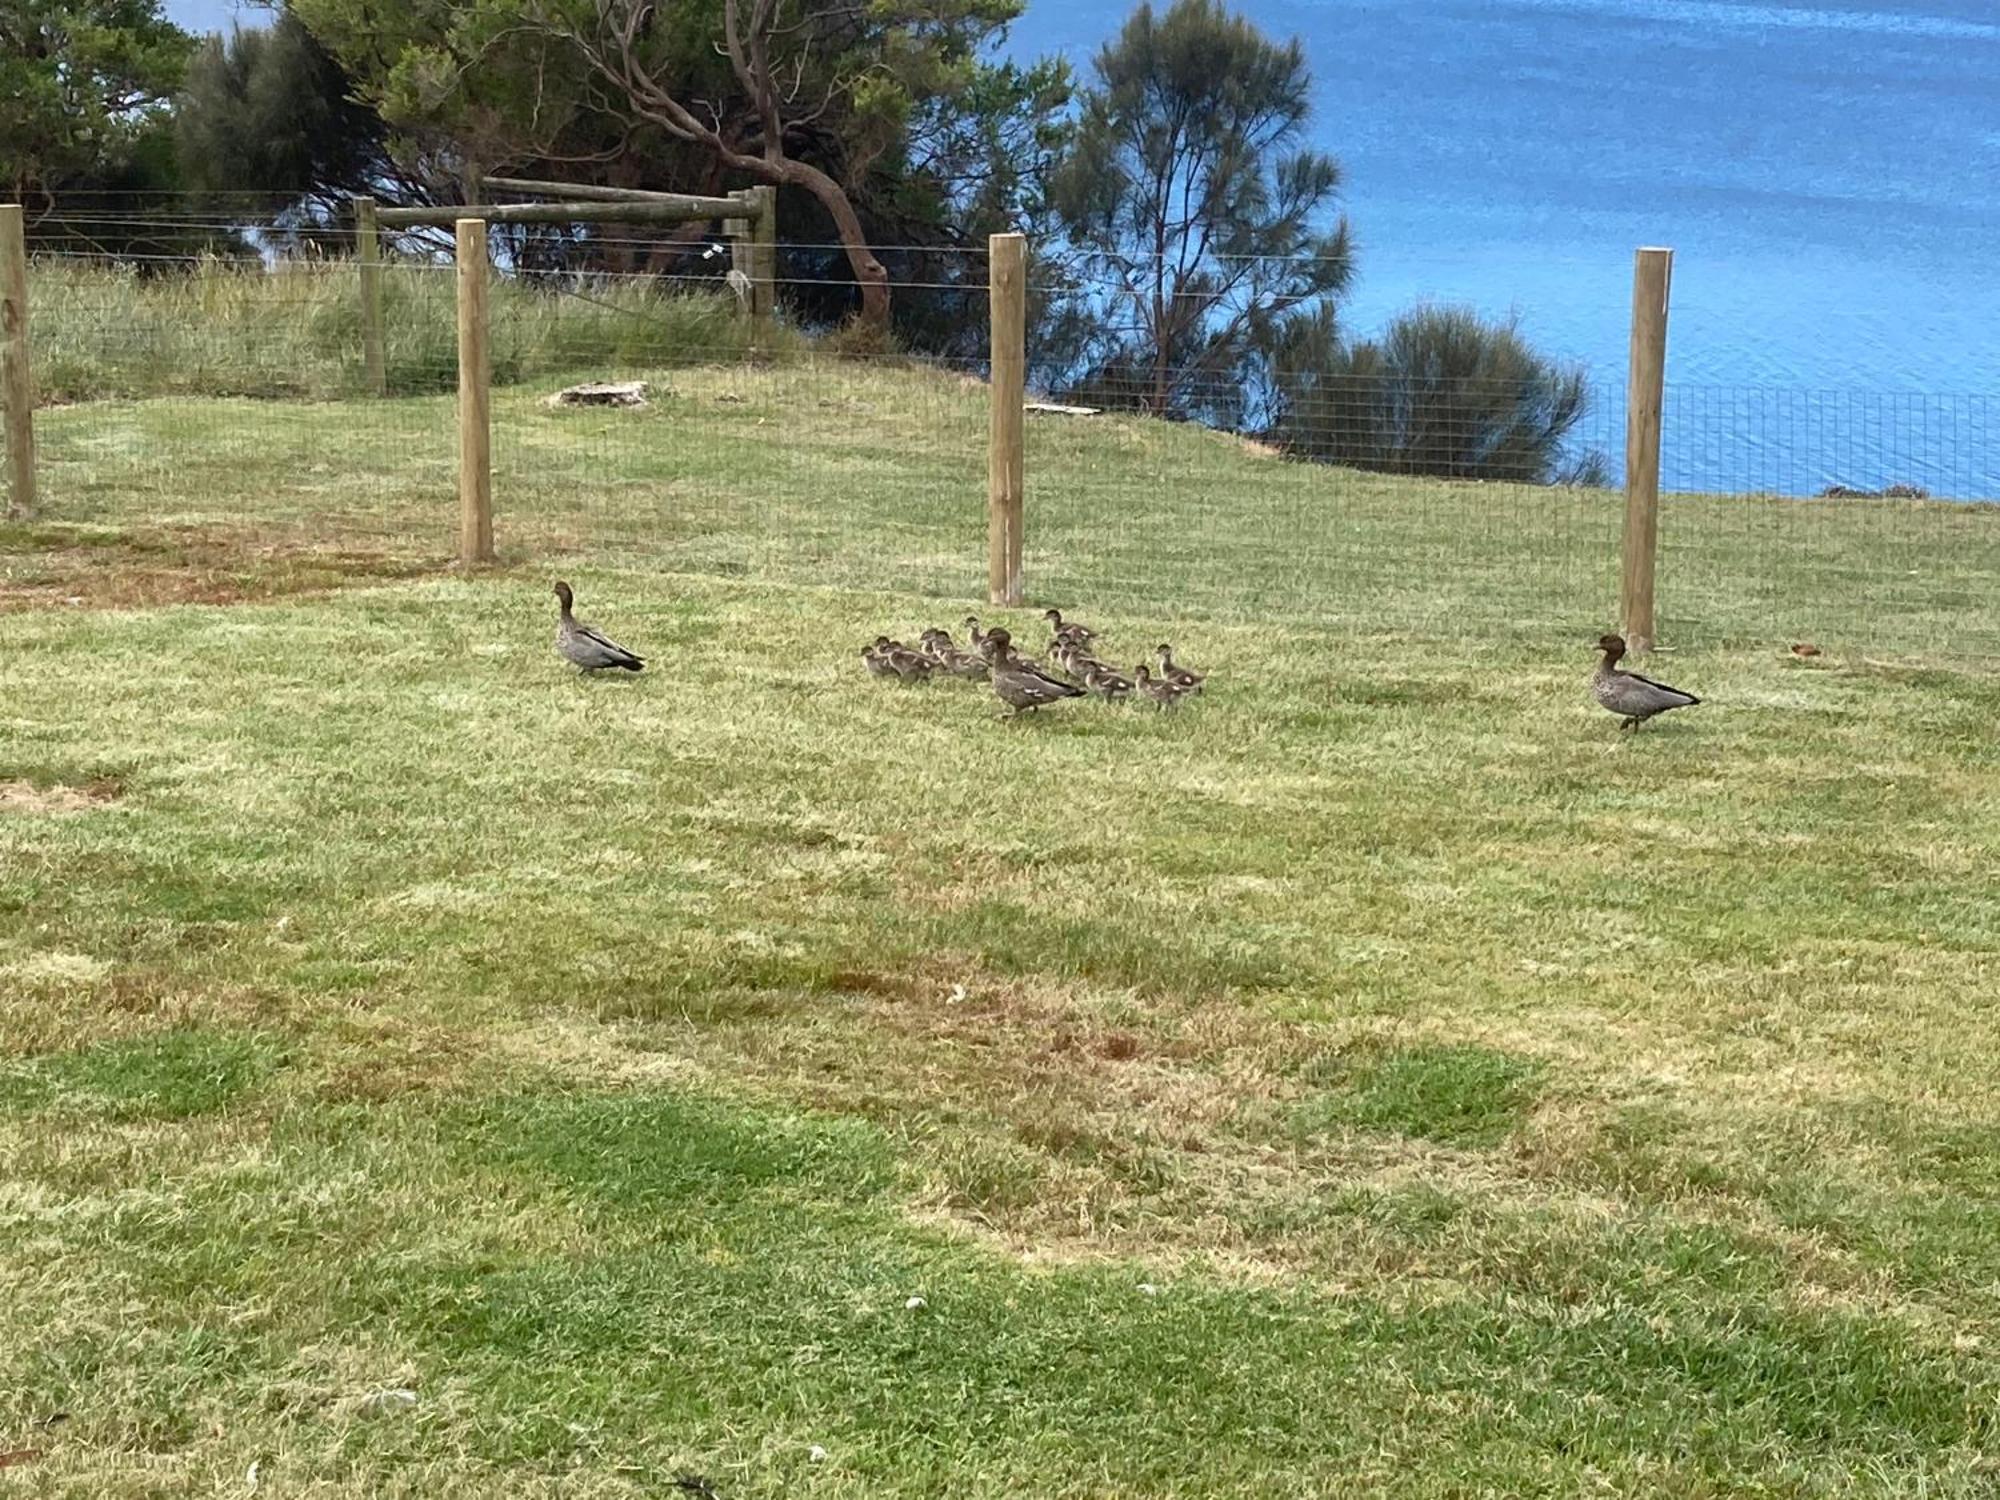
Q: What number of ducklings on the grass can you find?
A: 15